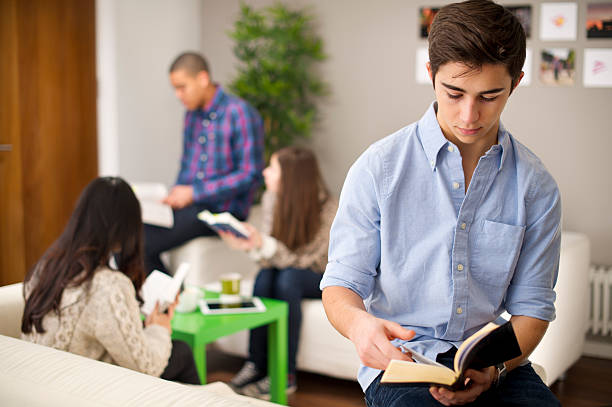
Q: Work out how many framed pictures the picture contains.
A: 8